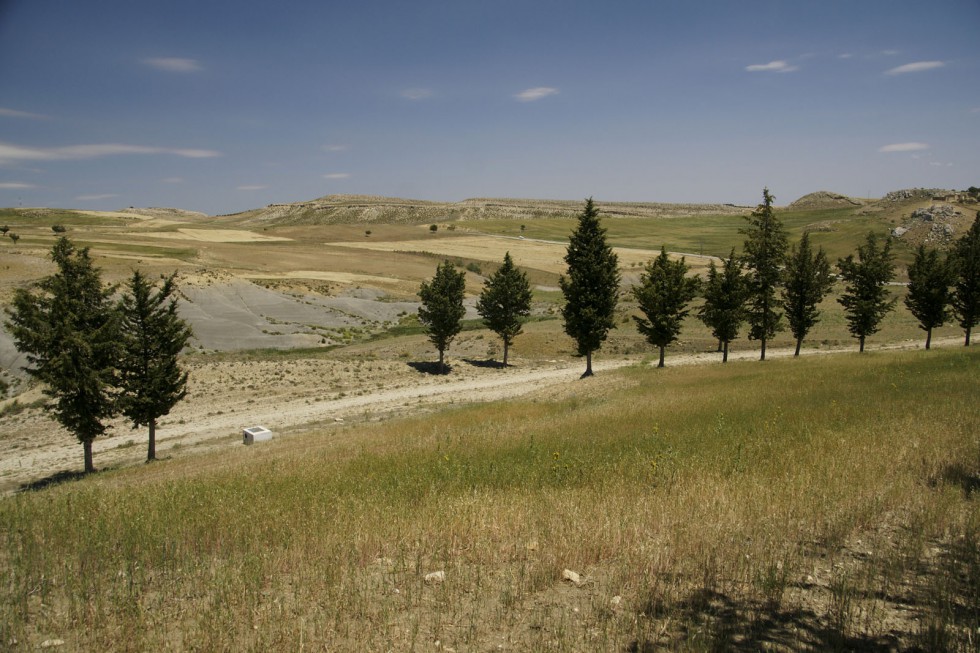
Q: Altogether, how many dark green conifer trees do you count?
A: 12